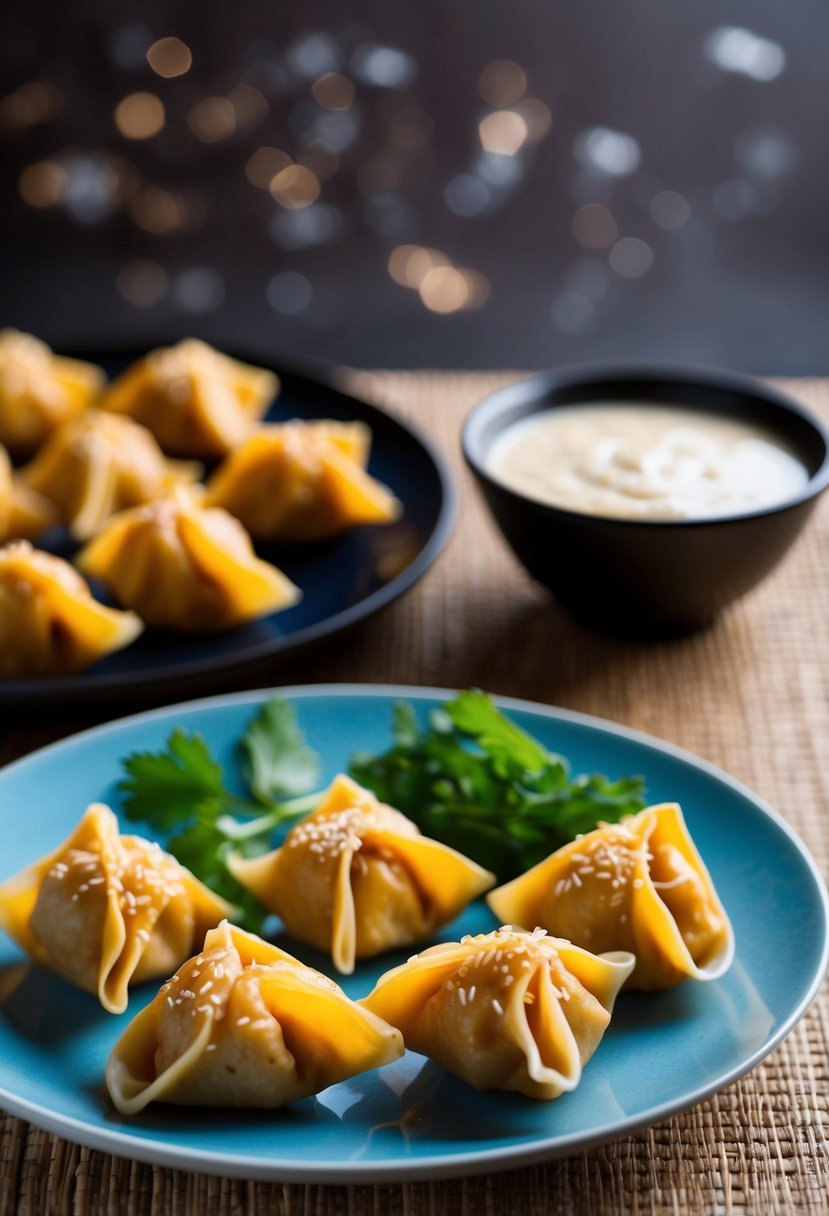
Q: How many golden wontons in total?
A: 12